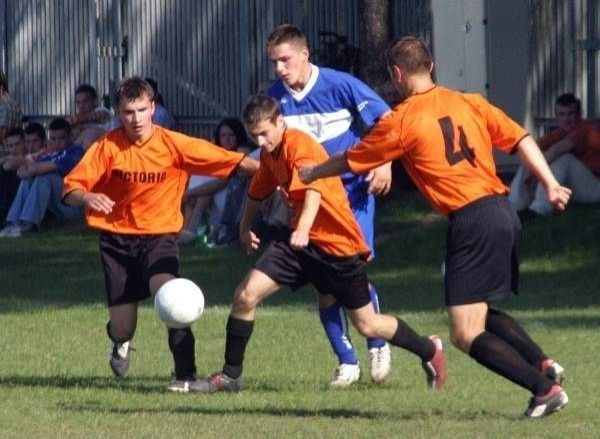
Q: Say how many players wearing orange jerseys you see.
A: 3